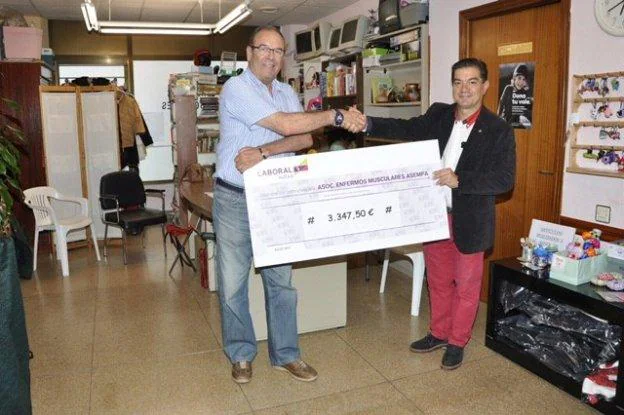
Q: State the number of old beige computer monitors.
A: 4